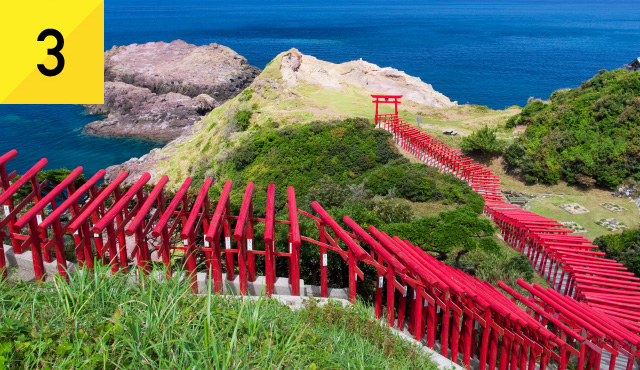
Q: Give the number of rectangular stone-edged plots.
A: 4